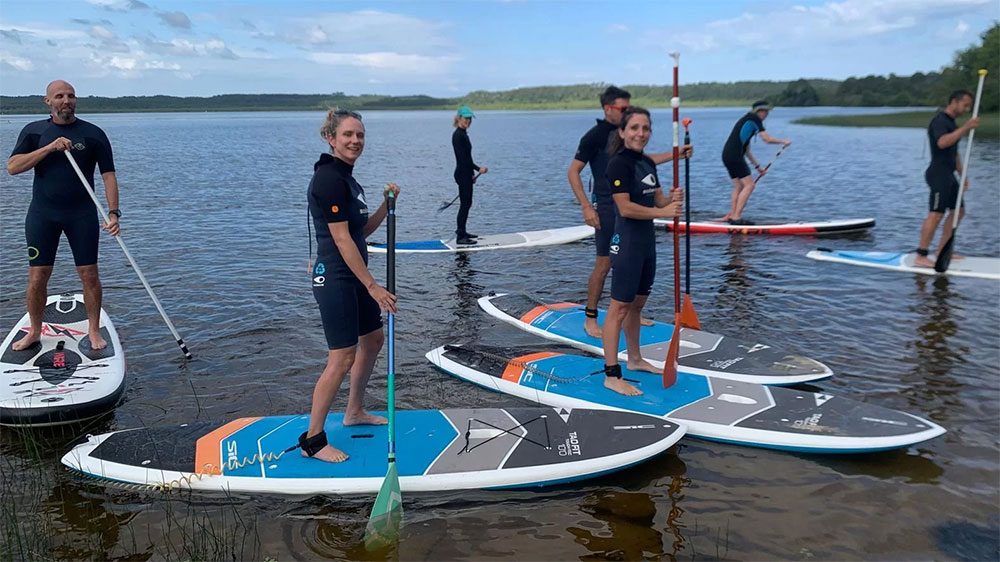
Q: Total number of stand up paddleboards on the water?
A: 7